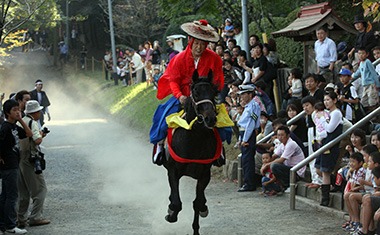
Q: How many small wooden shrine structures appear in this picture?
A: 1